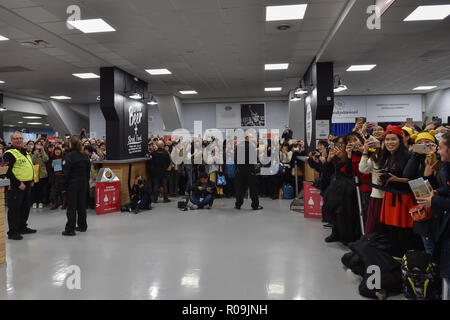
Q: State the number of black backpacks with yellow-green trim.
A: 1